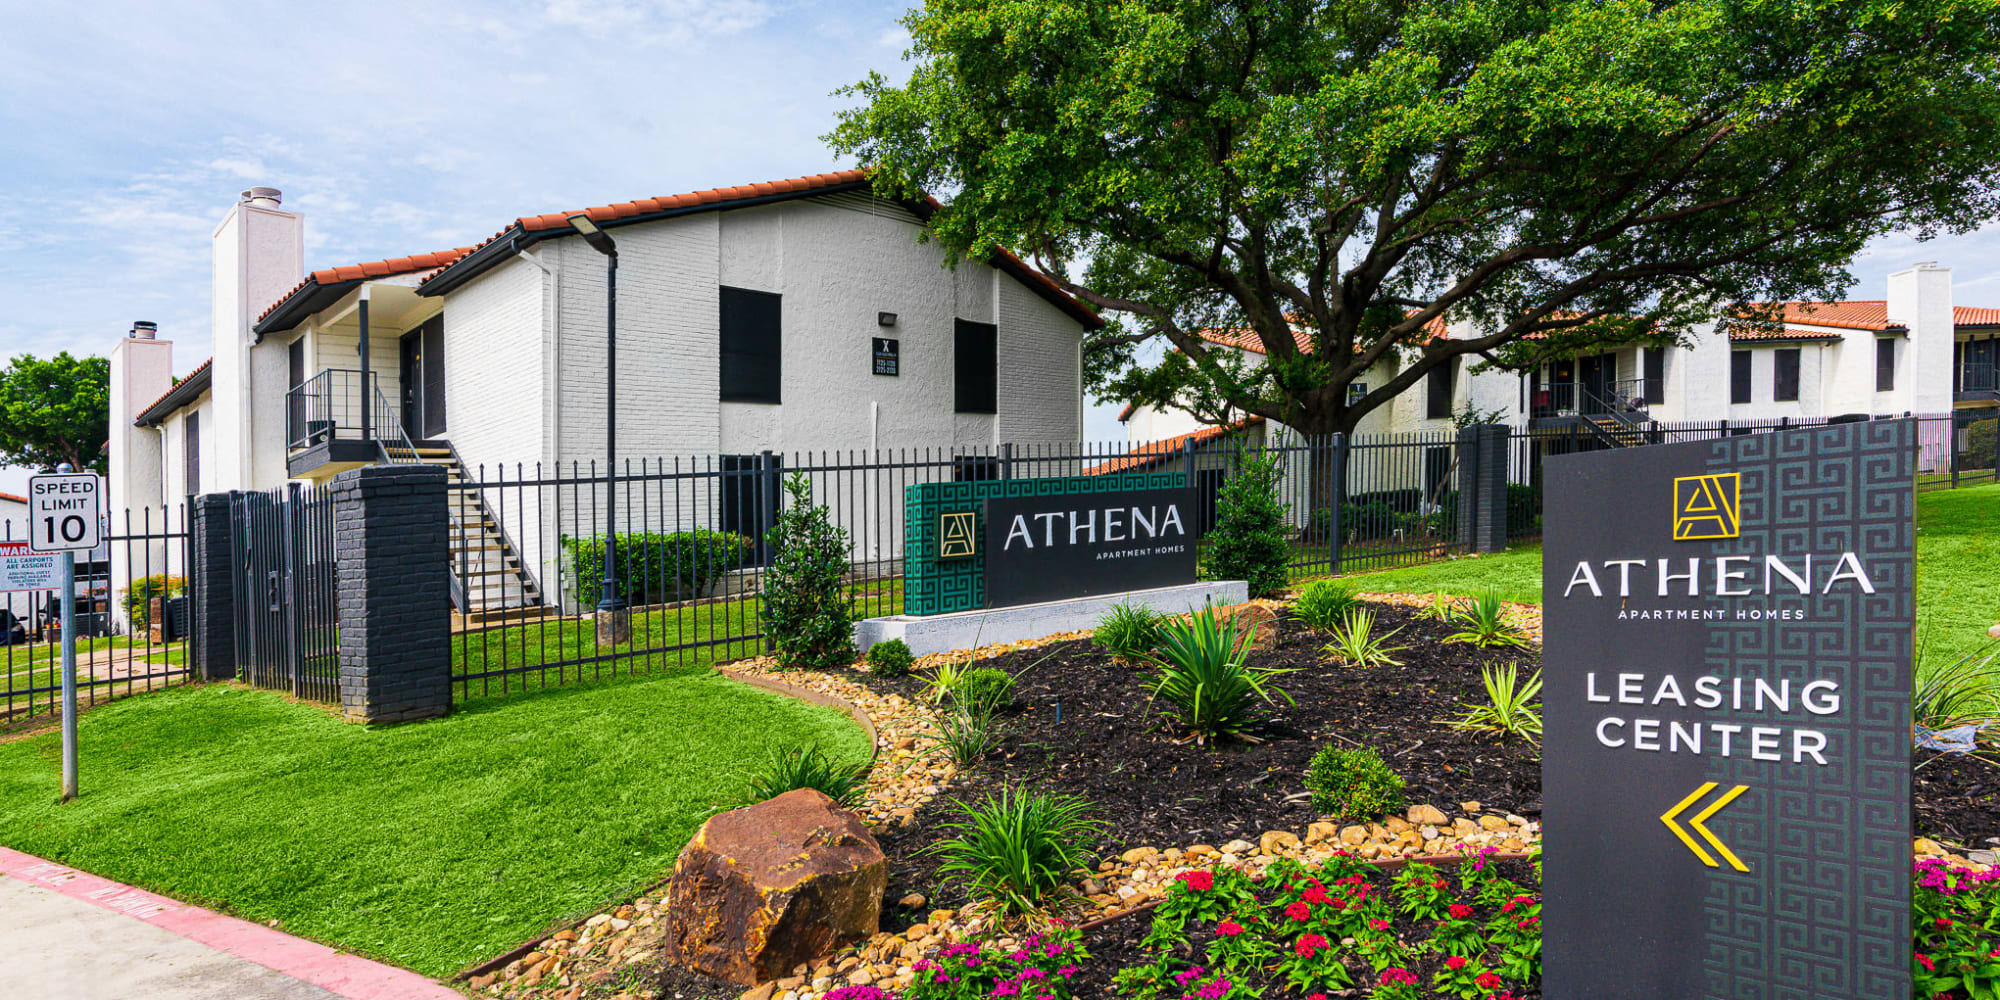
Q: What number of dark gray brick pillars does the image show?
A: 3